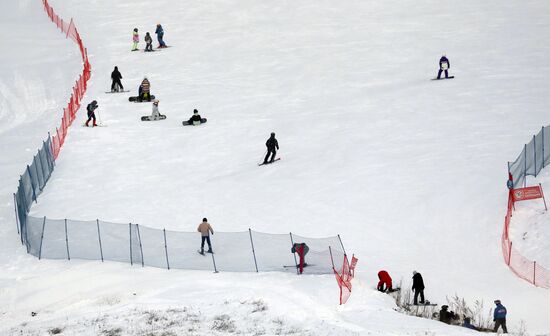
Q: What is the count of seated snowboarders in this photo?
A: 3